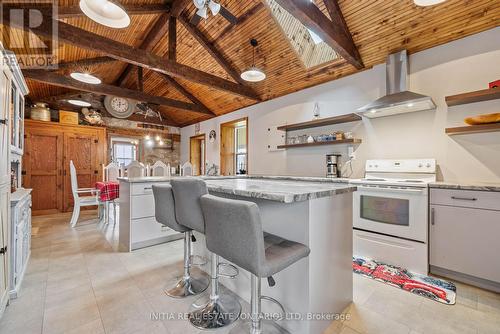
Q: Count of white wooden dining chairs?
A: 5